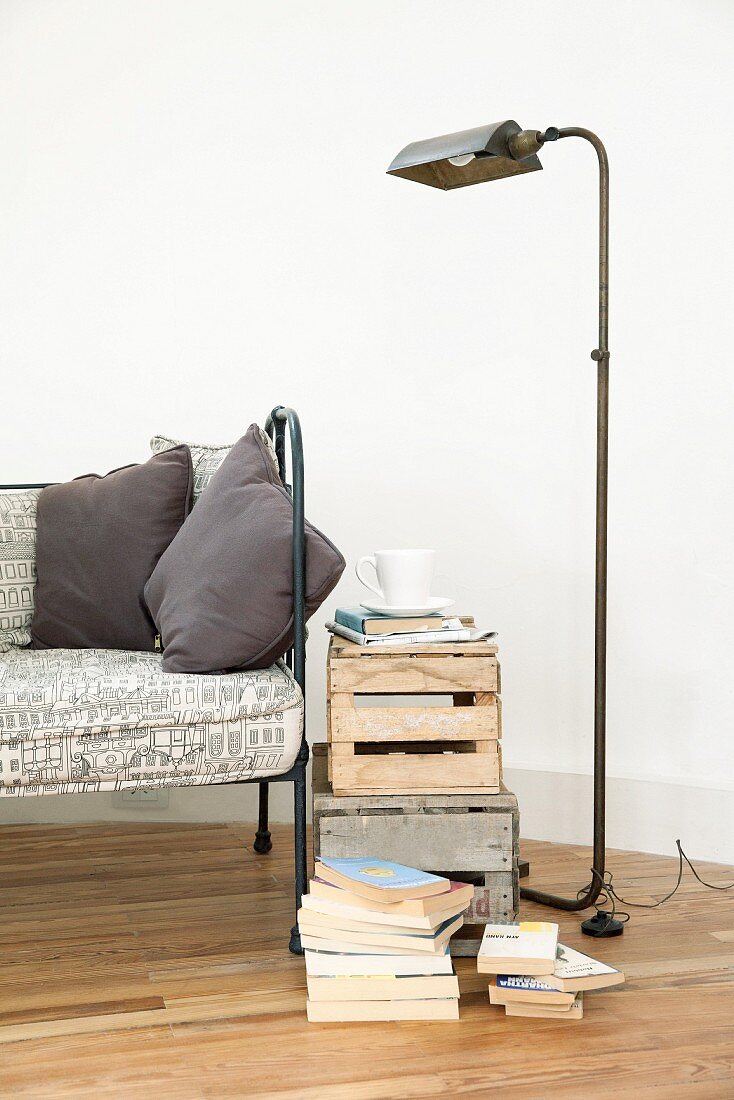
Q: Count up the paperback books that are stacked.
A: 14